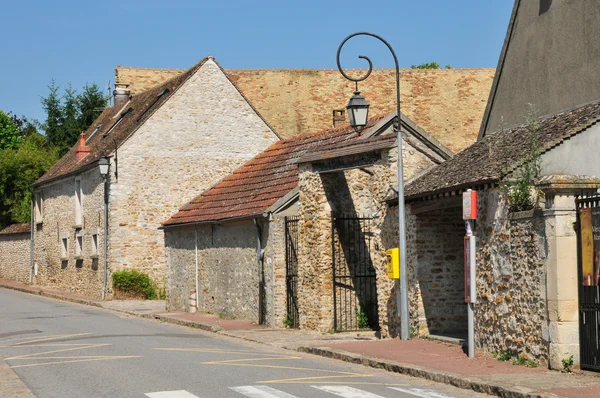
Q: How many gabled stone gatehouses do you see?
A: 1